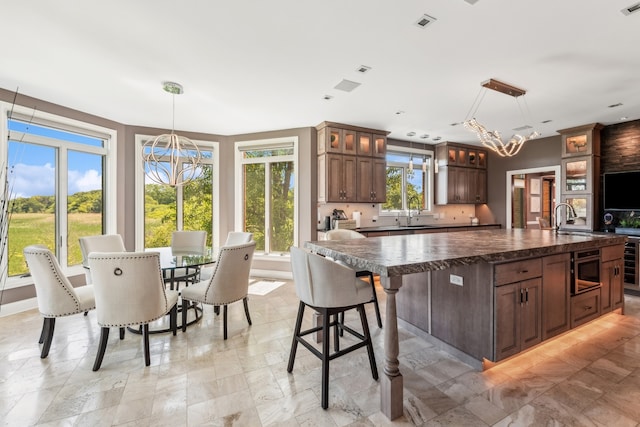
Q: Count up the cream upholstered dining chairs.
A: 6